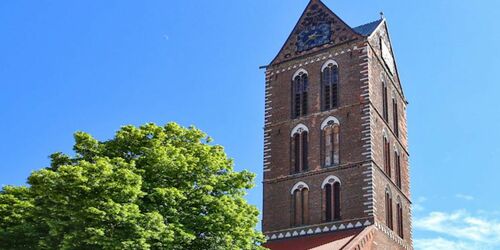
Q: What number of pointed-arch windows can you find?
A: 12